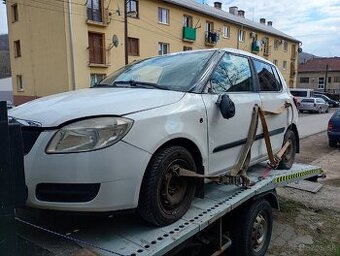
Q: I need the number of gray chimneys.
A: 5